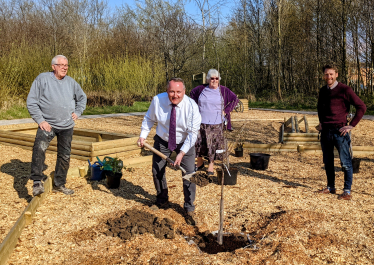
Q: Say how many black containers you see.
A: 5